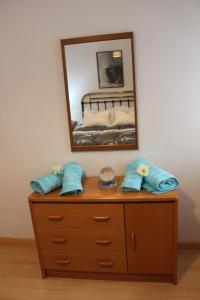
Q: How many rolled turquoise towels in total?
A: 4